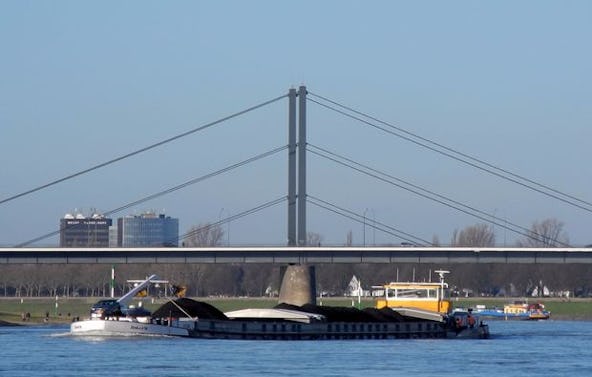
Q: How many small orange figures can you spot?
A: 2